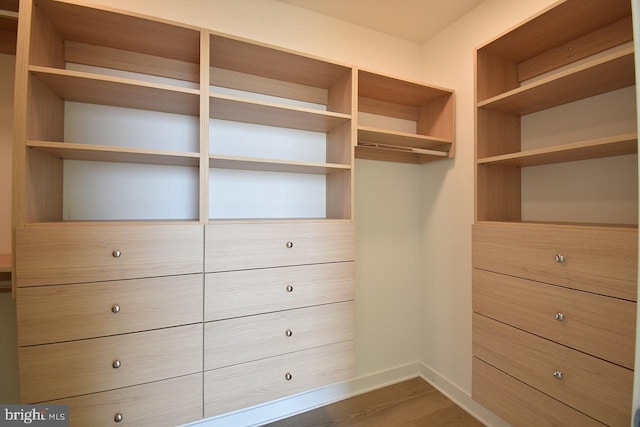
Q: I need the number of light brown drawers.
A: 12